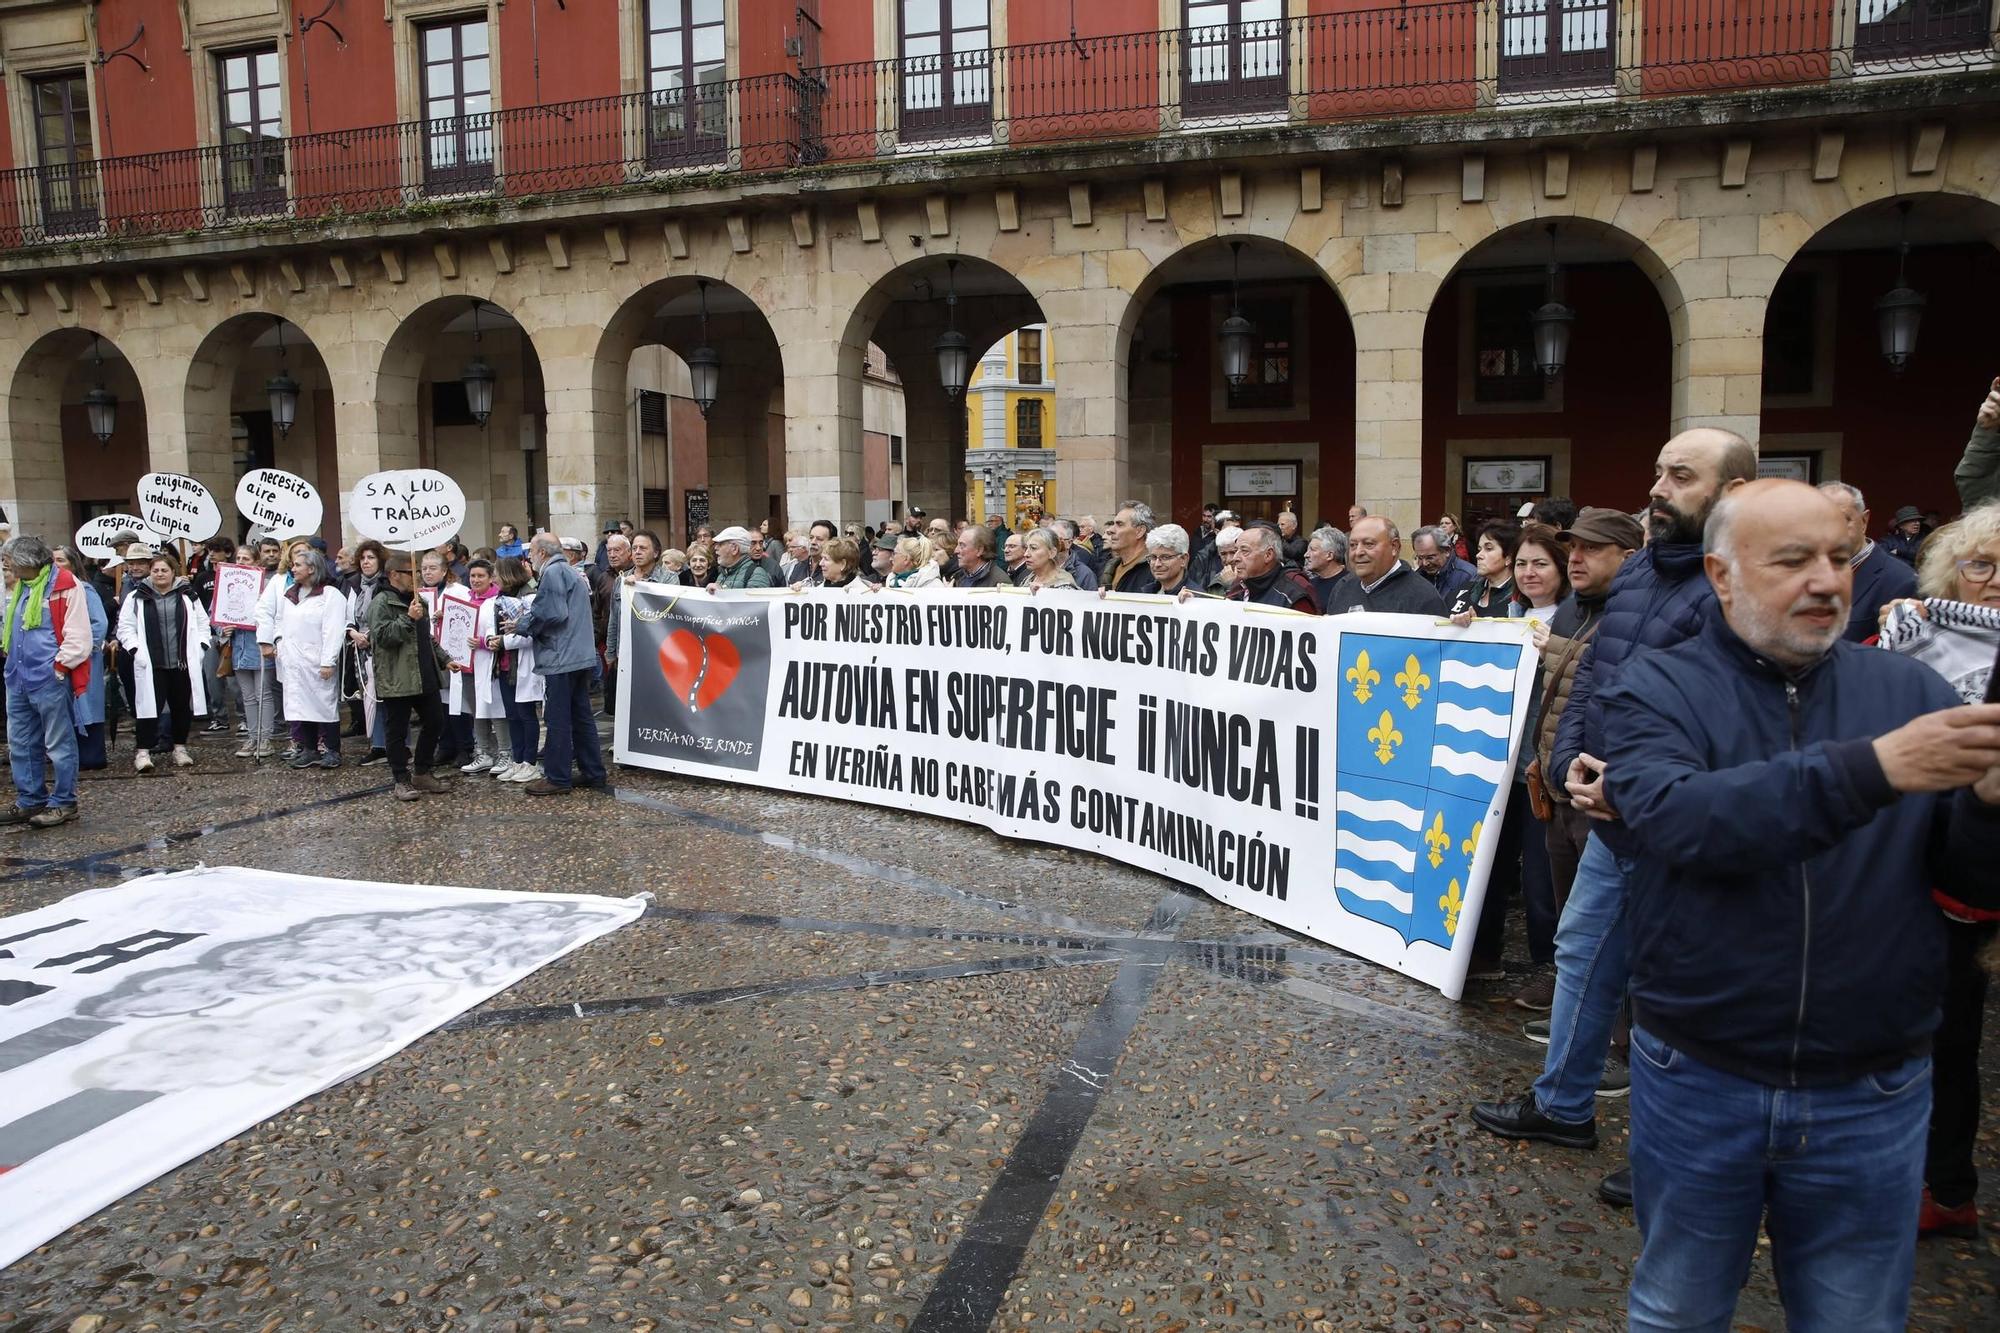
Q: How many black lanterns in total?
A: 8